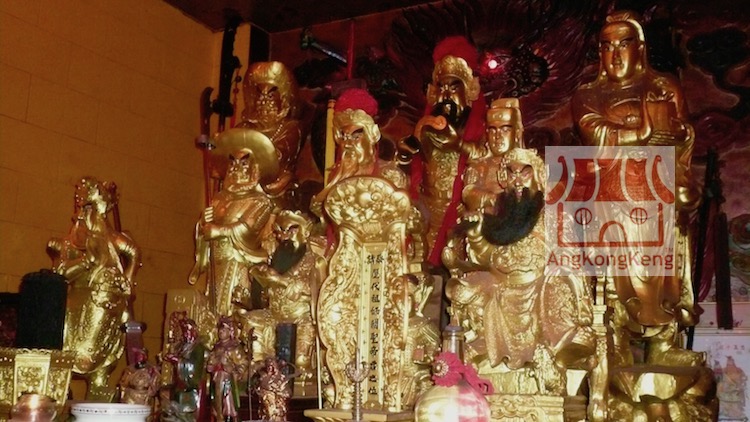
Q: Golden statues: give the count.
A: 9